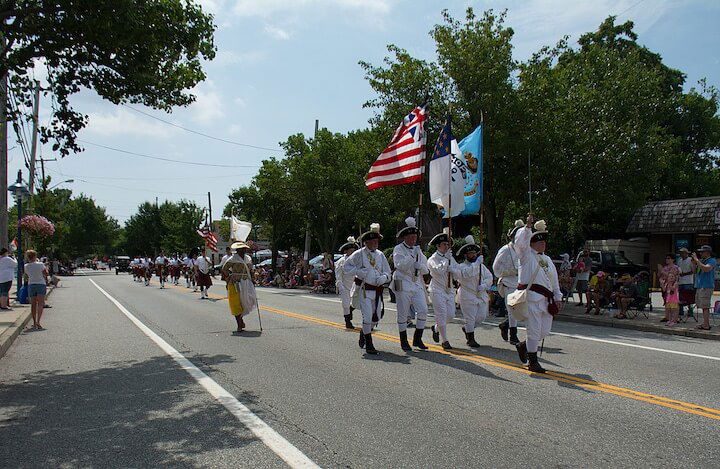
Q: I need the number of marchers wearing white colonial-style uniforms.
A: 7